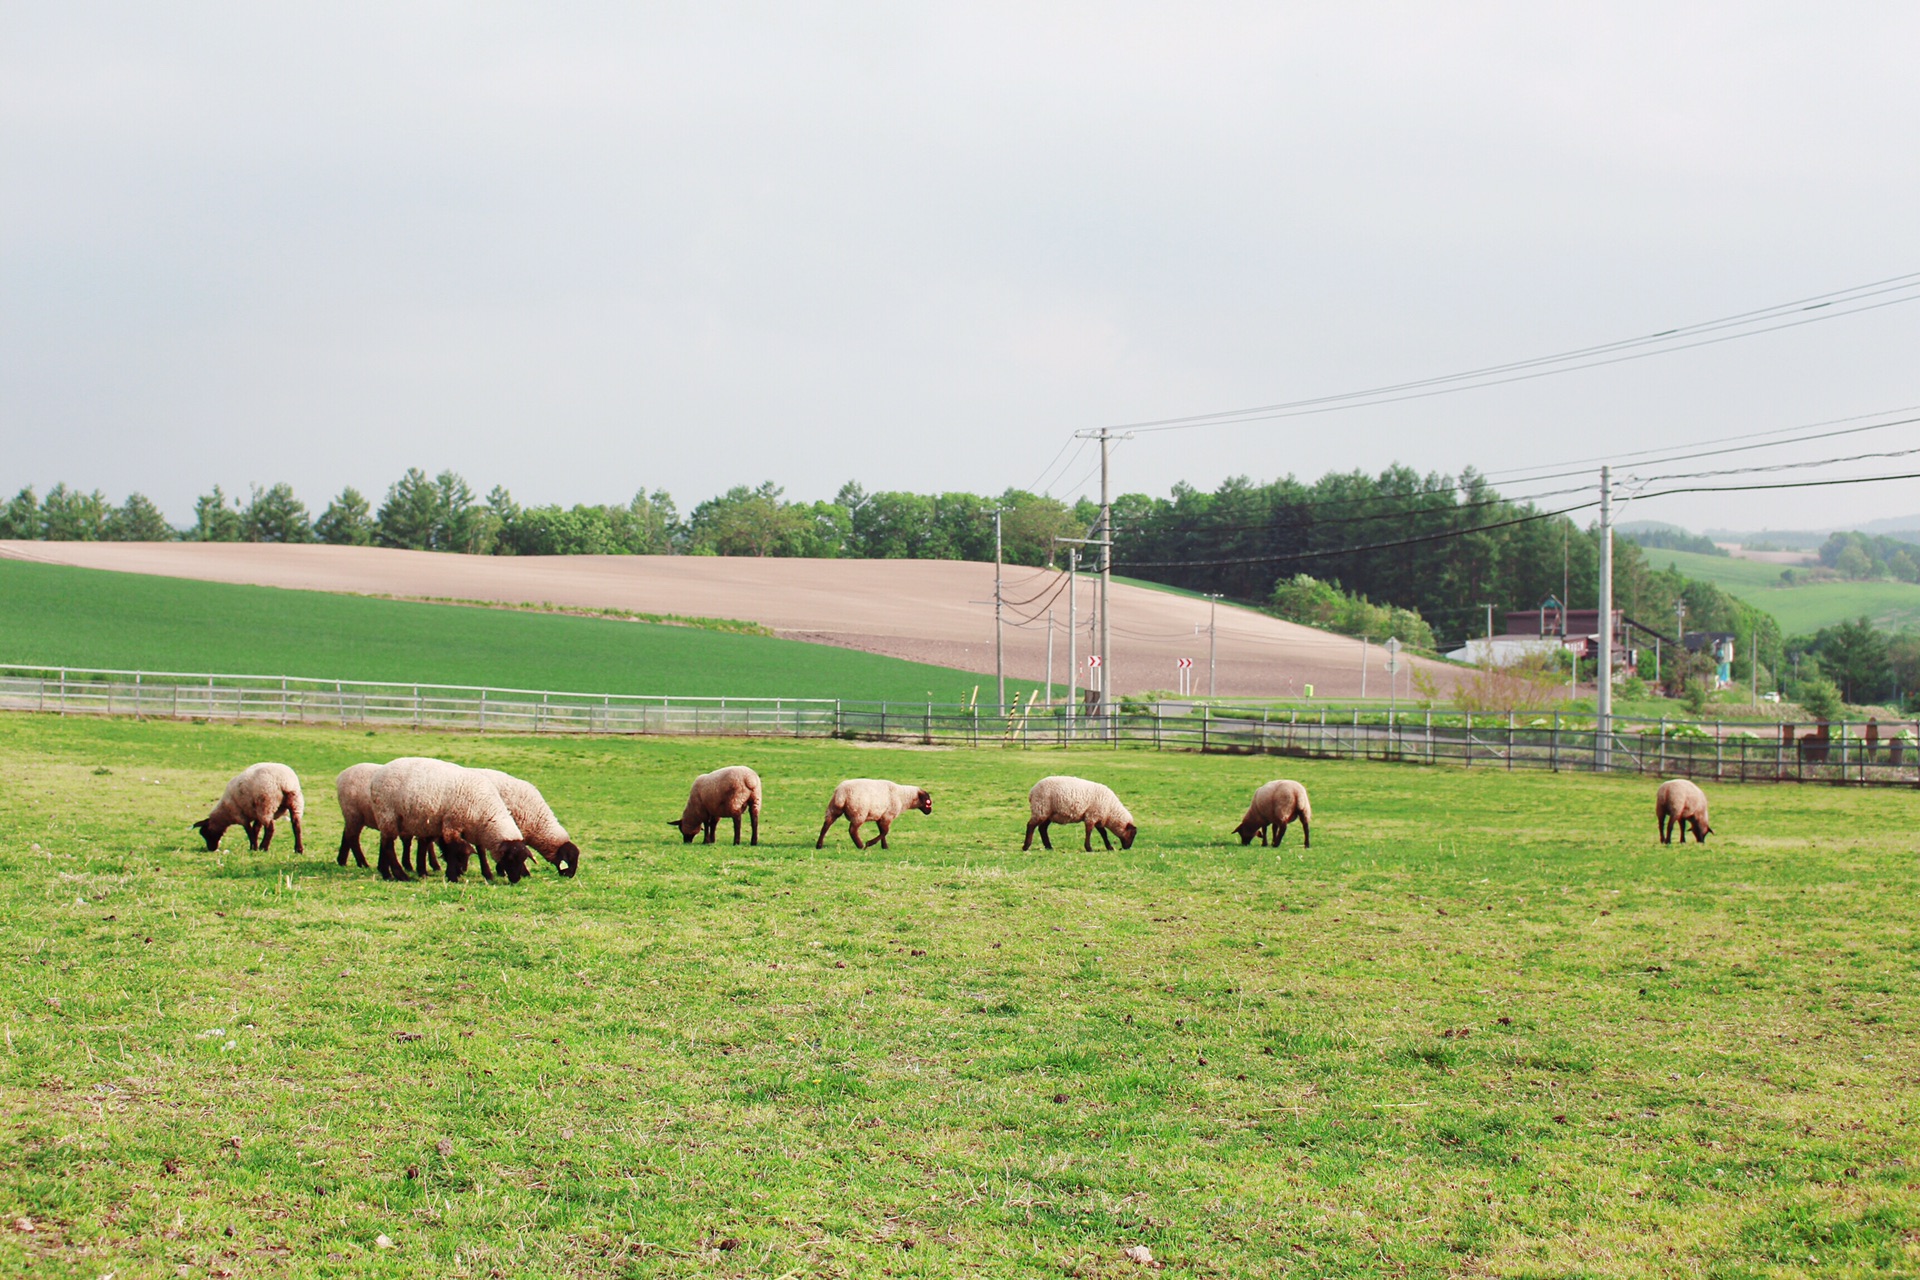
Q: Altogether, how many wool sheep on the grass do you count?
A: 9